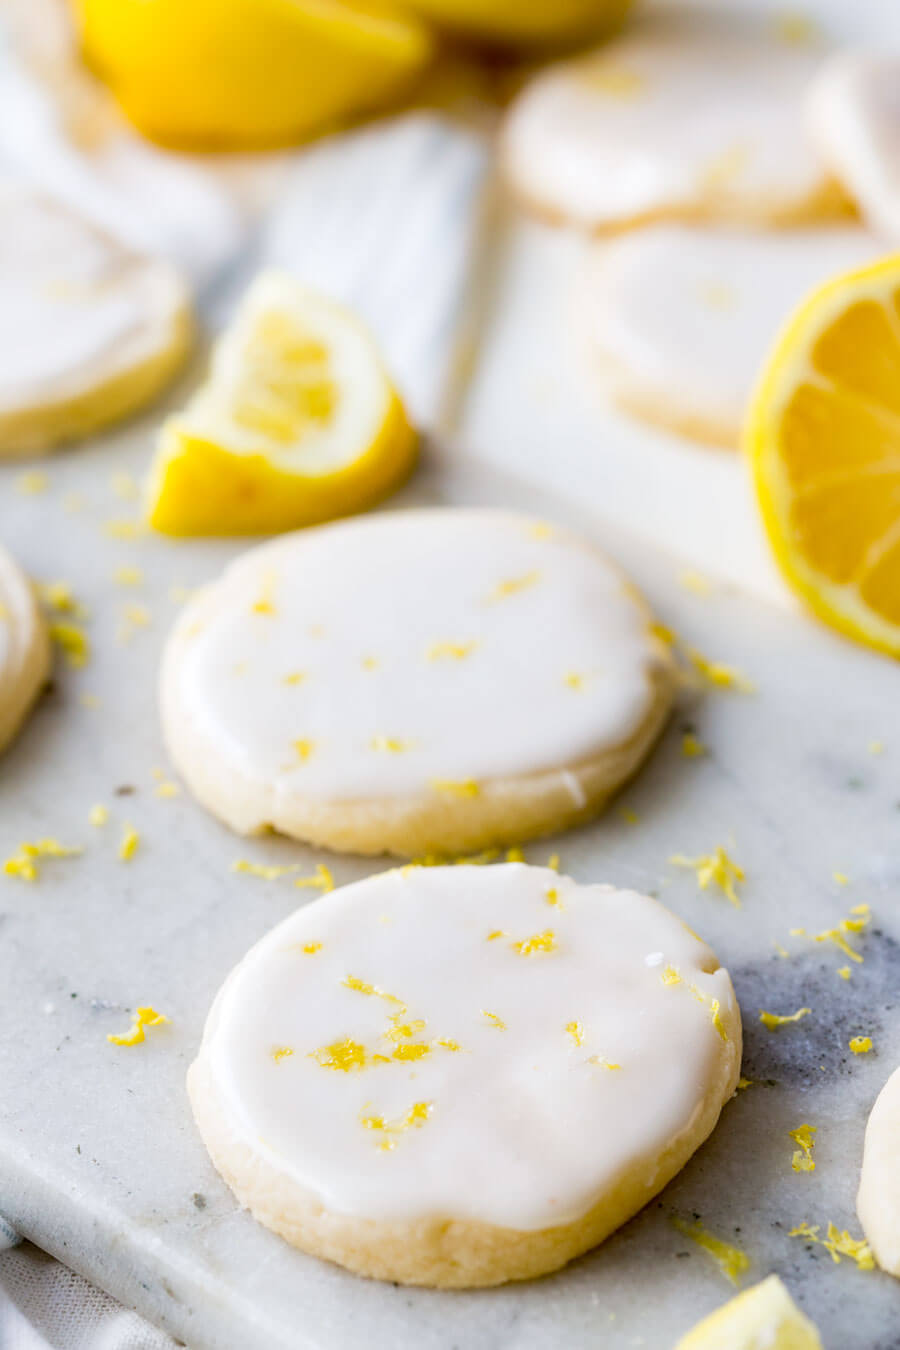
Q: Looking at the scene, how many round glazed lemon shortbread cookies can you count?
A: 8